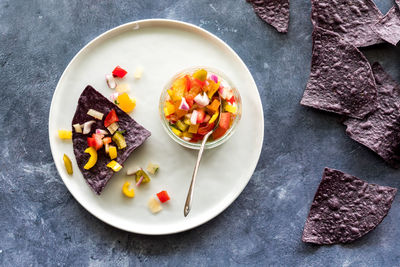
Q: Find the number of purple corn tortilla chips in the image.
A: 7